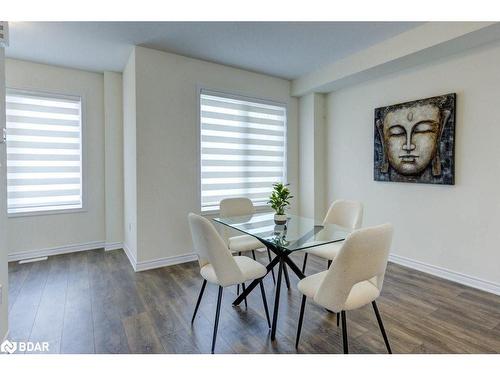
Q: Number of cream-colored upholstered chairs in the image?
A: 4